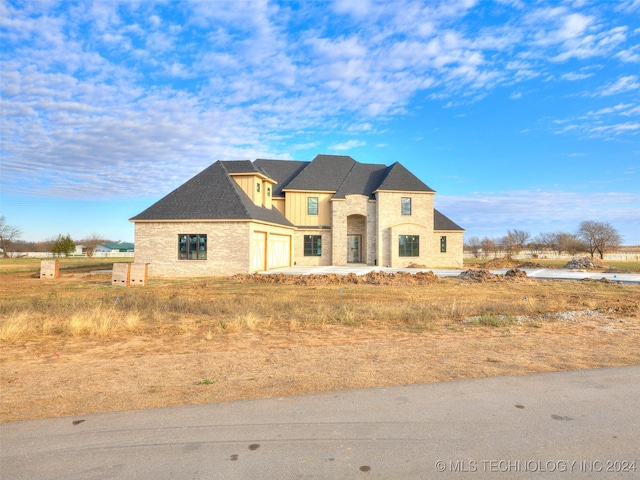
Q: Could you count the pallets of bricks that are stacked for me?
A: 3